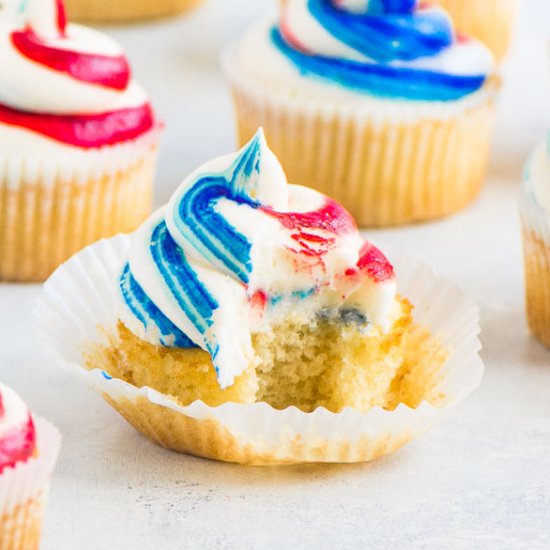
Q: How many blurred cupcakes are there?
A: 6